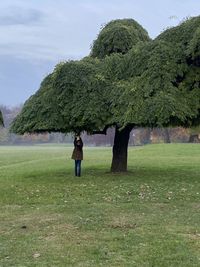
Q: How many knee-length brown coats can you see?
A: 1